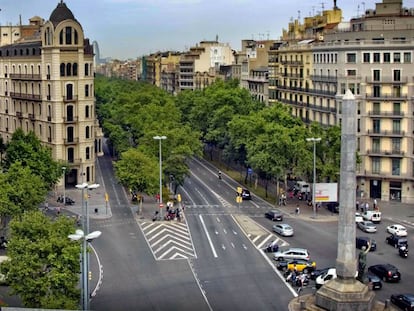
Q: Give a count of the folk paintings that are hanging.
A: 0